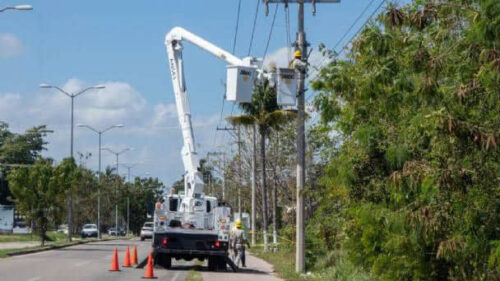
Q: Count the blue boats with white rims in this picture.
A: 0